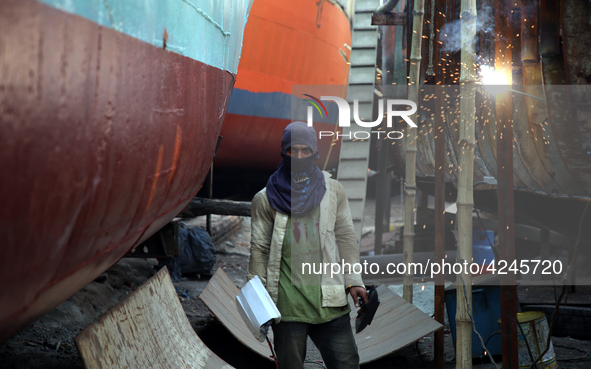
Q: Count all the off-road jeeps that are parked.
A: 0